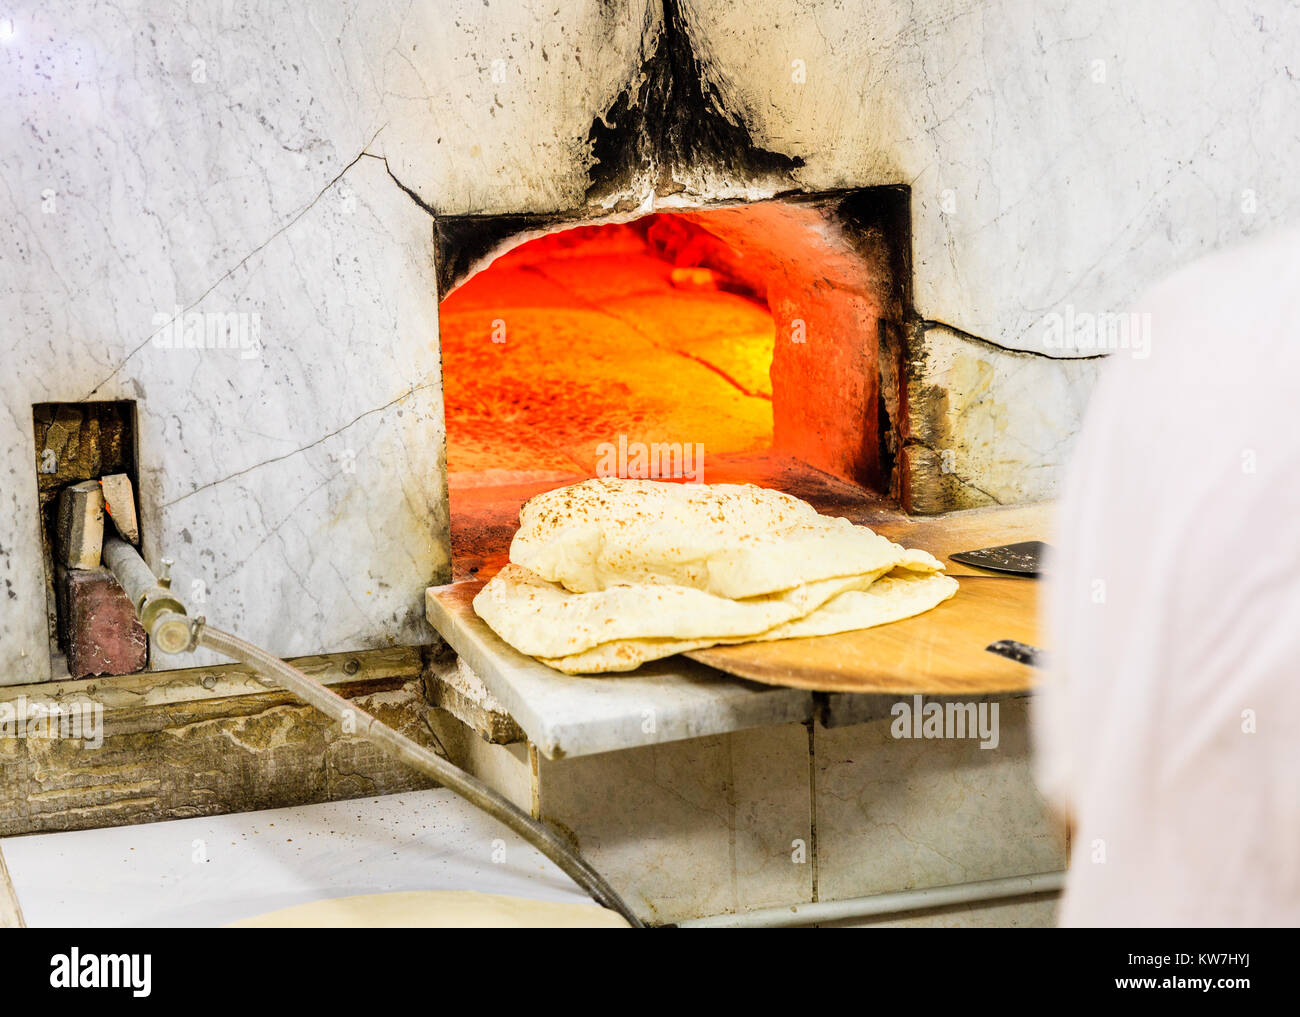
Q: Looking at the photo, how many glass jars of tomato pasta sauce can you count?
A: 0